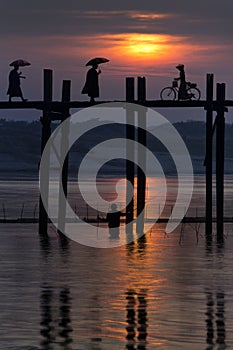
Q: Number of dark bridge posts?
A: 6